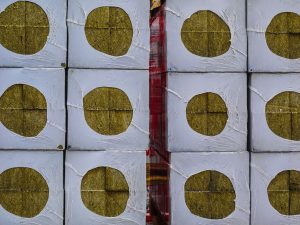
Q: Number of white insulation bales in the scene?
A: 12